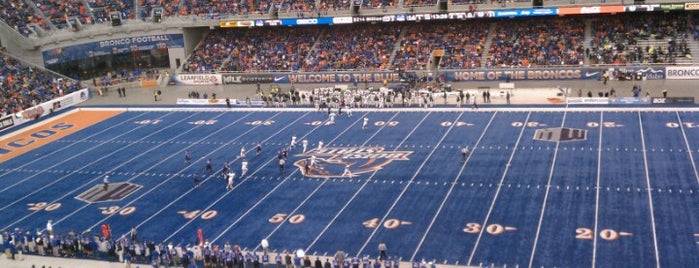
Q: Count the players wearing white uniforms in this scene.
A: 11